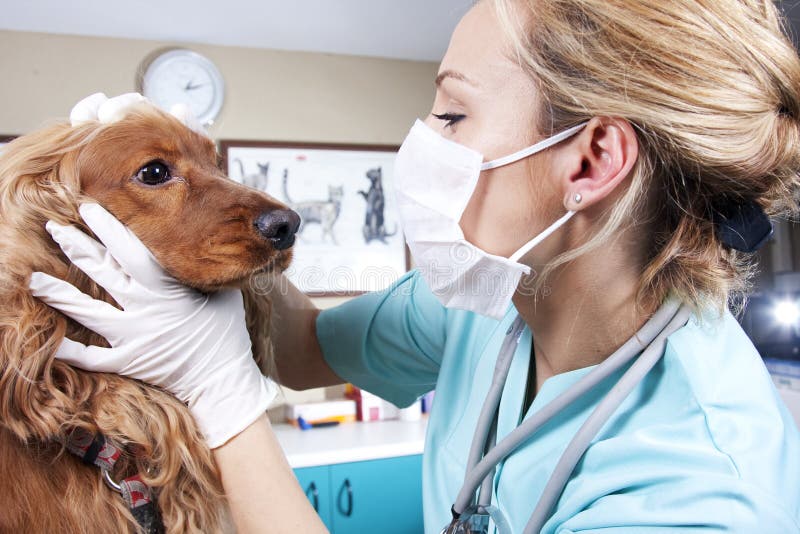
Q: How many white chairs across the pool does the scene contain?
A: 0